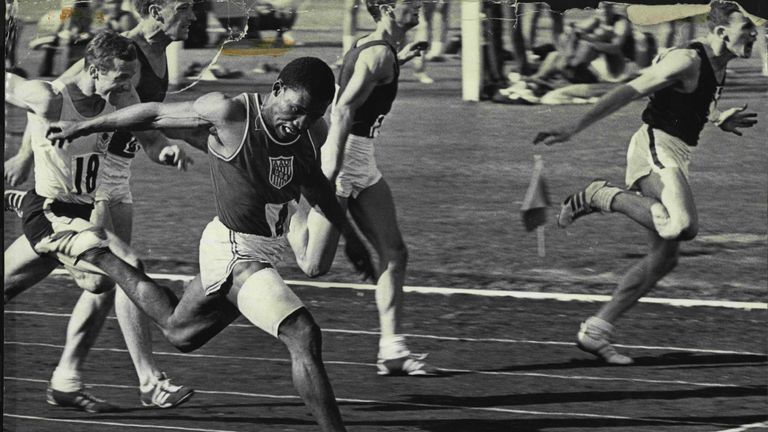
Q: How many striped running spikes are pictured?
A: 7